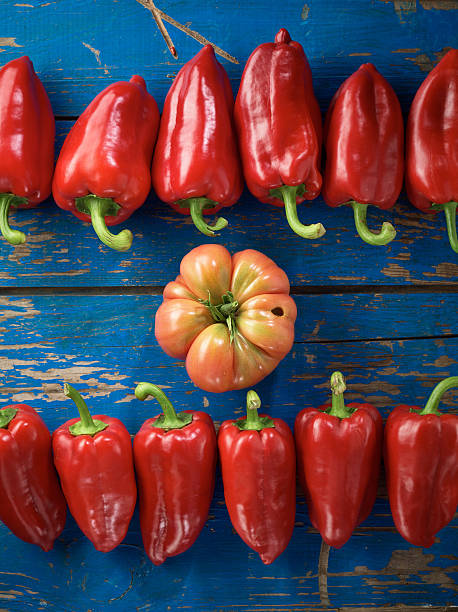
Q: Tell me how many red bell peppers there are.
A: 12